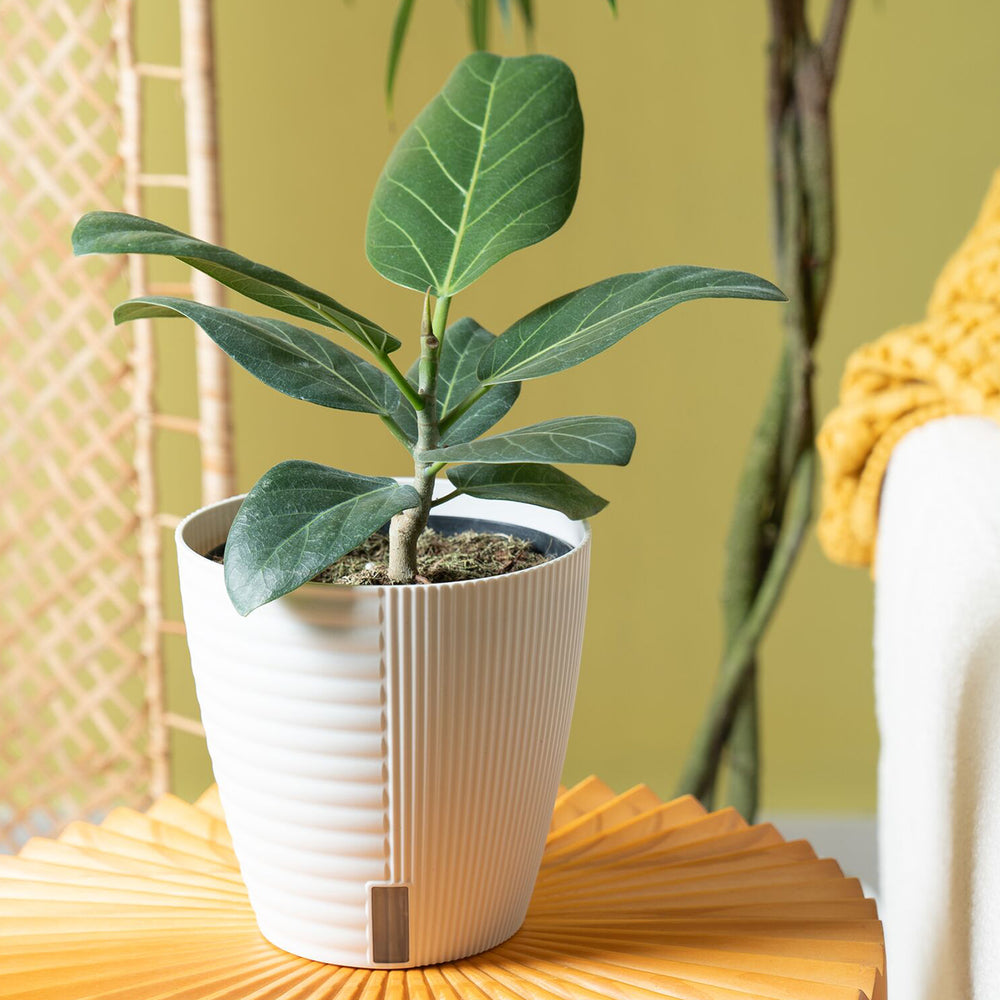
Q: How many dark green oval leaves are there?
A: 8